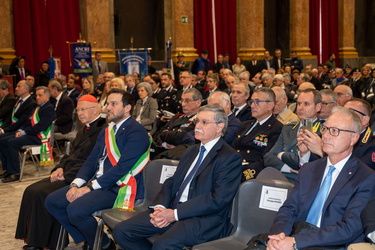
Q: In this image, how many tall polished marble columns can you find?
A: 6